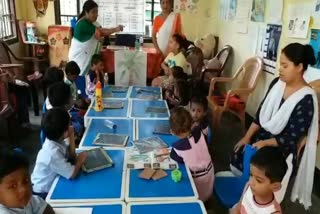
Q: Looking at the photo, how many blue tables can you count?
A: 10